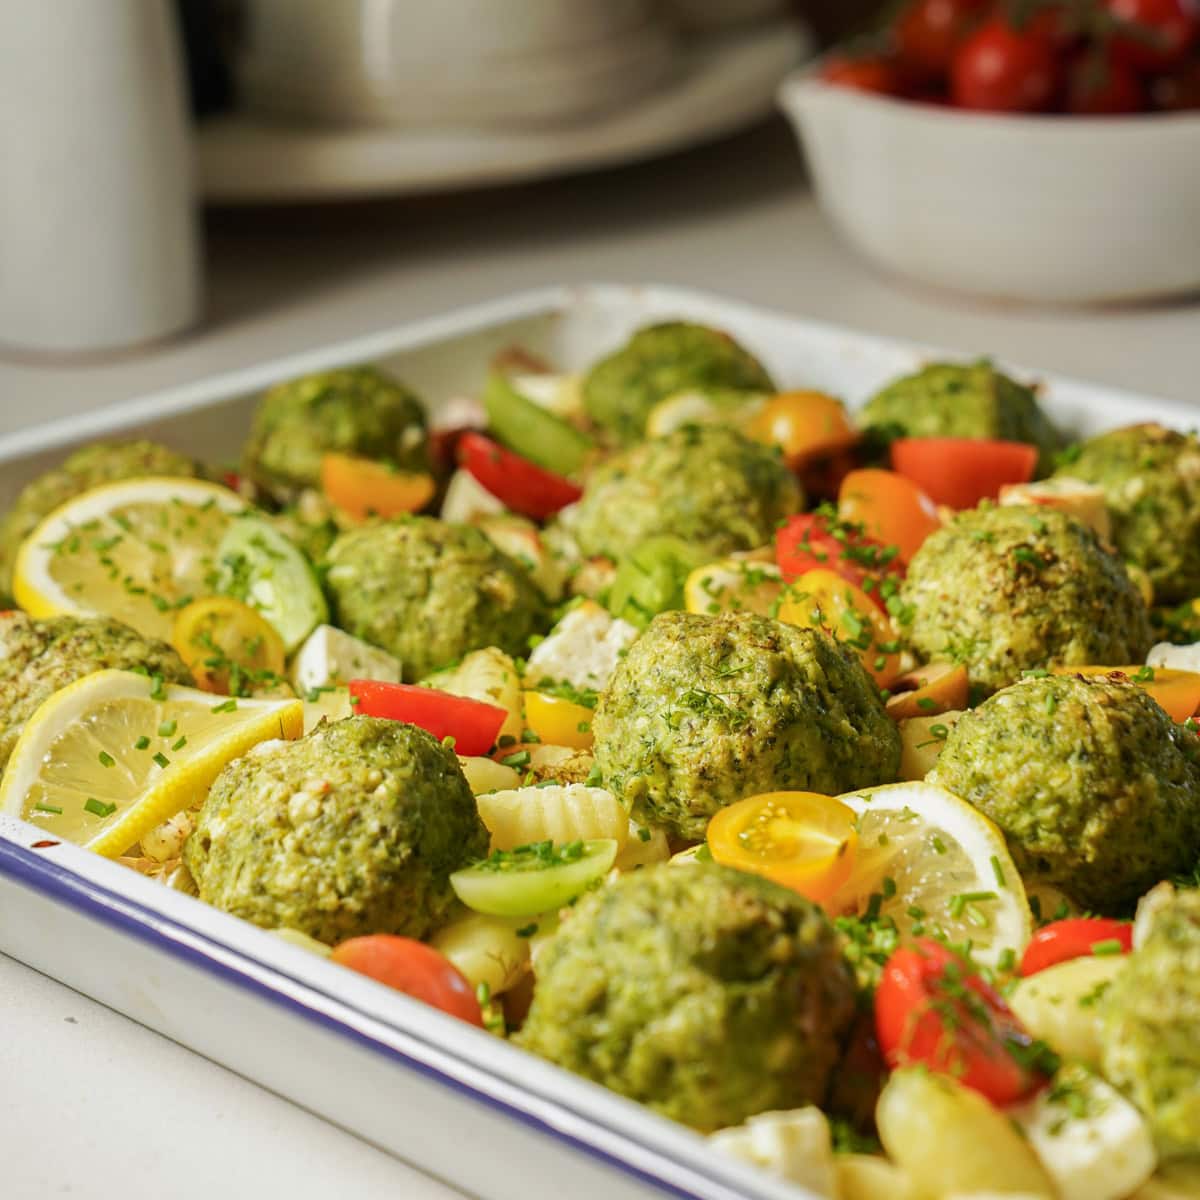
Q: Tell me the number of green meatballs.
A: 14